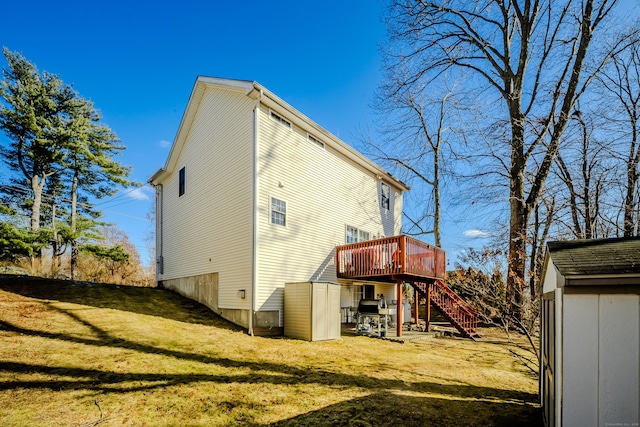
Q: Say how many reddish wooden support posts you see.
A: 3